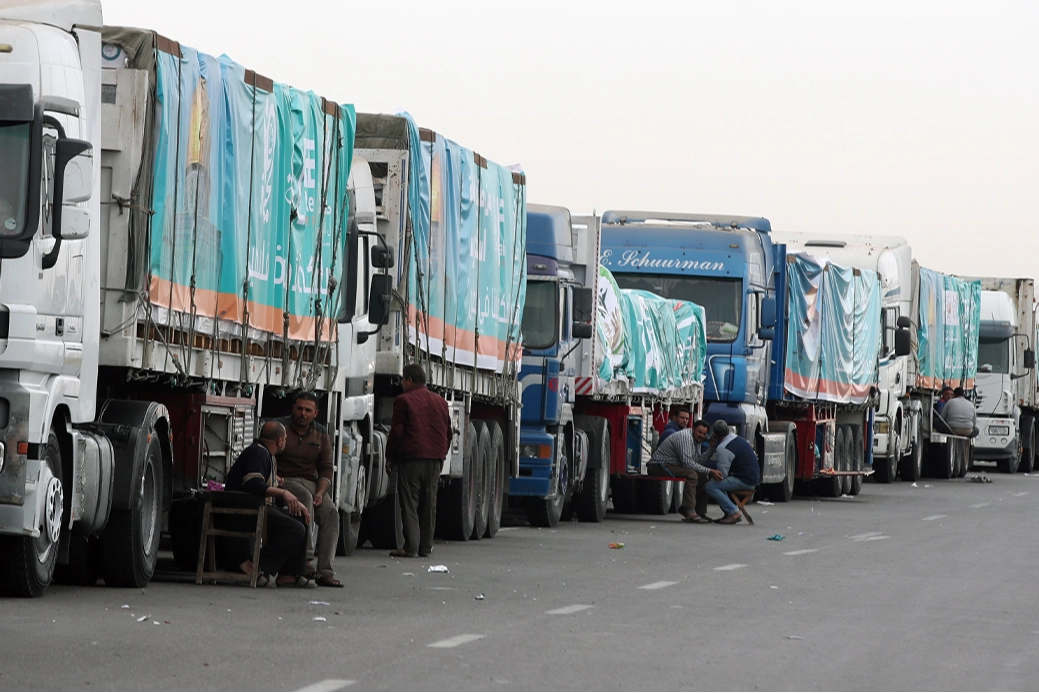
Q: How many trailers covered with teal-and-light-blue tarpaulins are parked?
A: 5